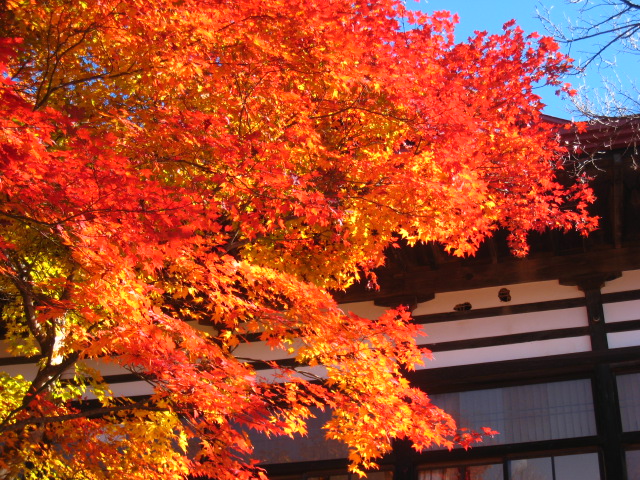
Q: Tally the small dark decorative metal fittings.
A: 2